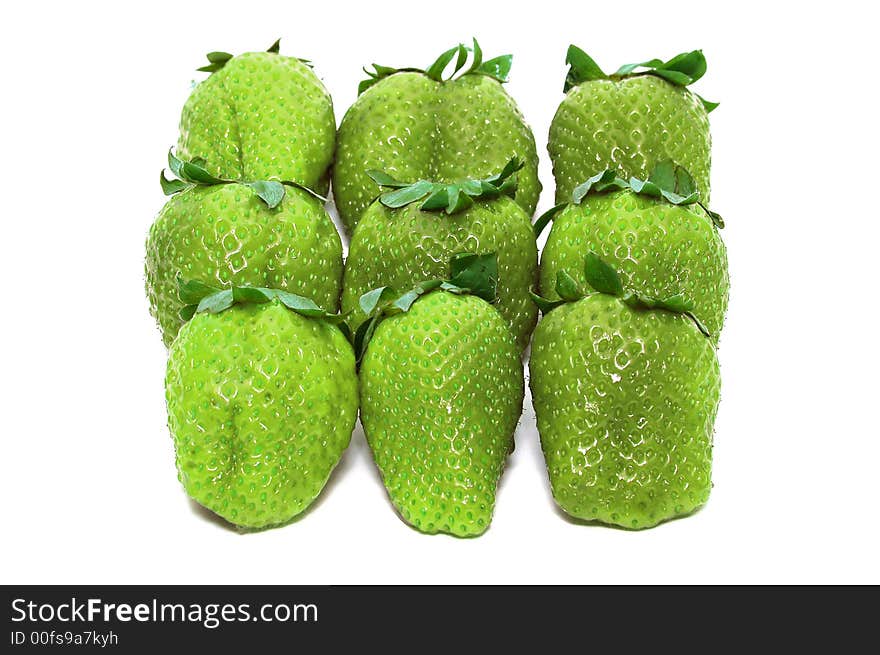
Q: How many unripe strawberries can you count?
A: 9